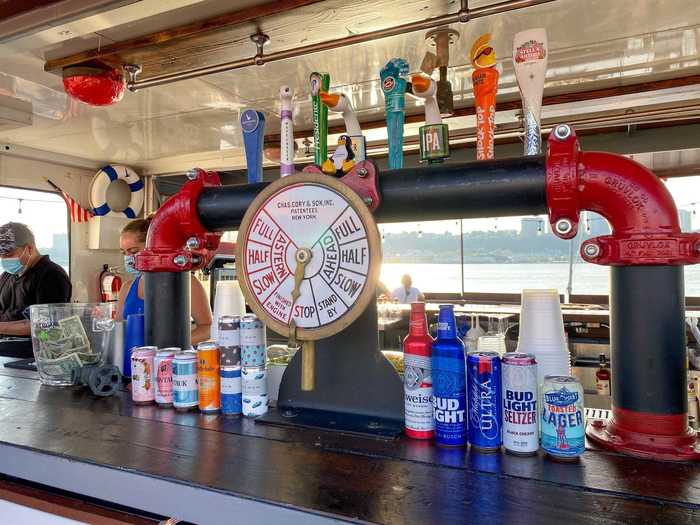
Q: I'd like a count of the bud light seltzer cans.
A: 1